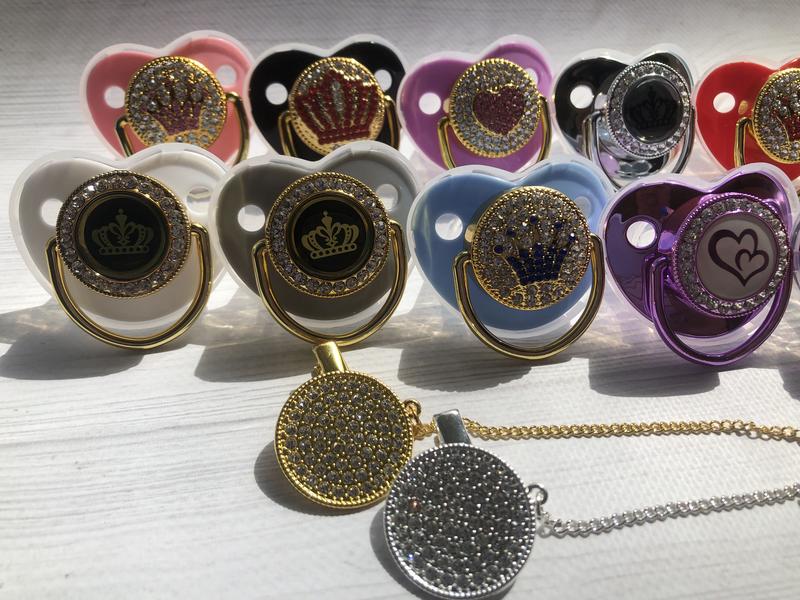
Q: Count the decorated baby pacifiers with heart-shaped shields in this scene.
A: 9